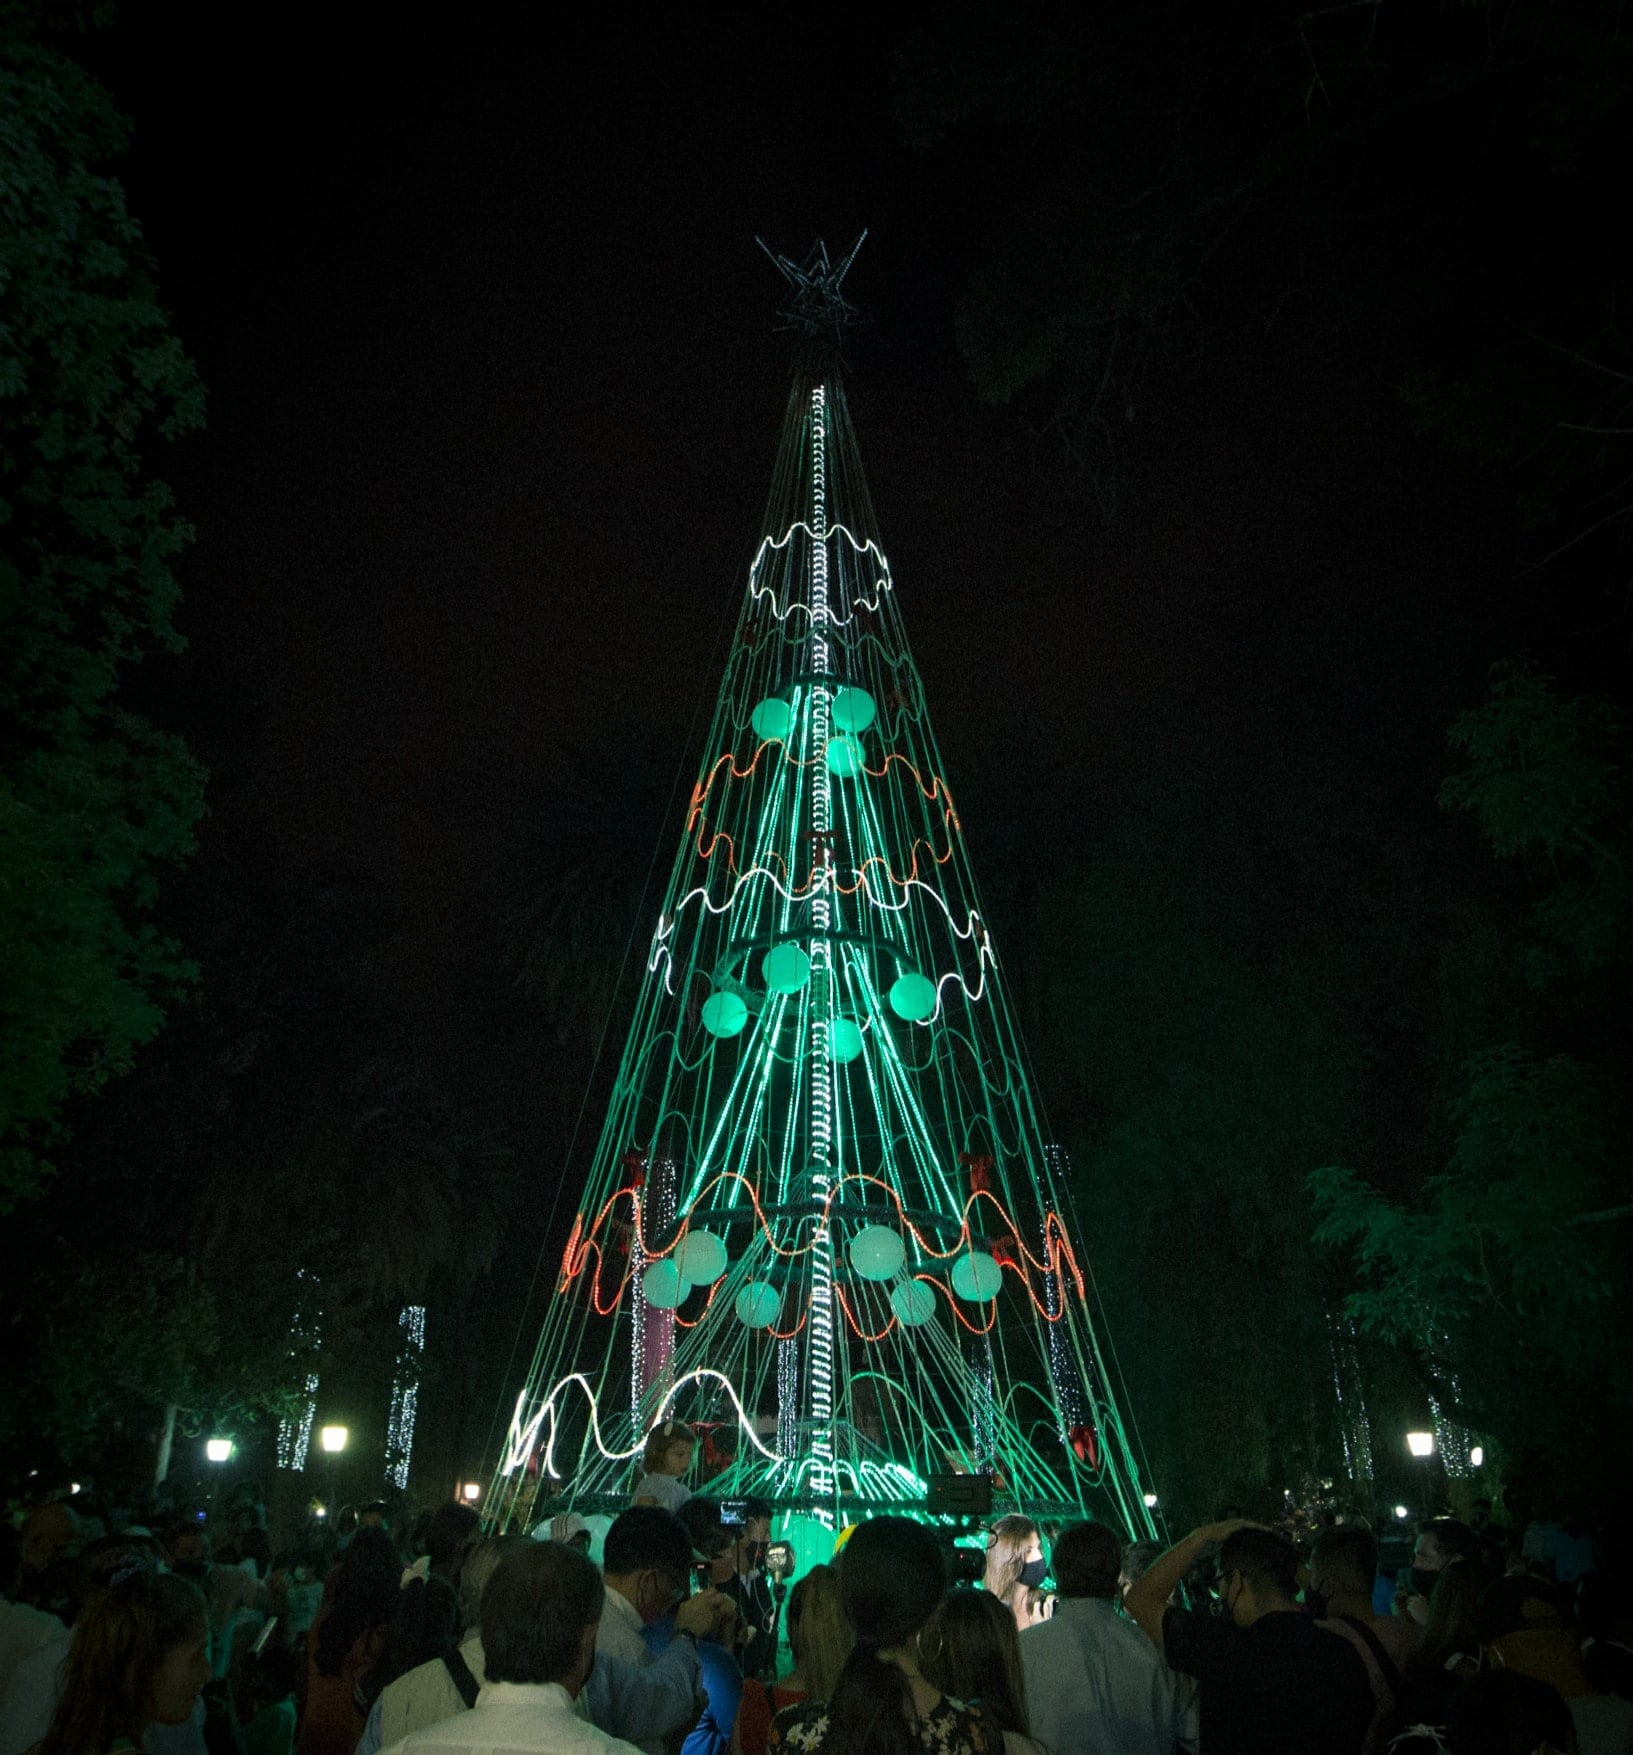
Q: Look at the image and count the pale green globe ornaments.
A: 13